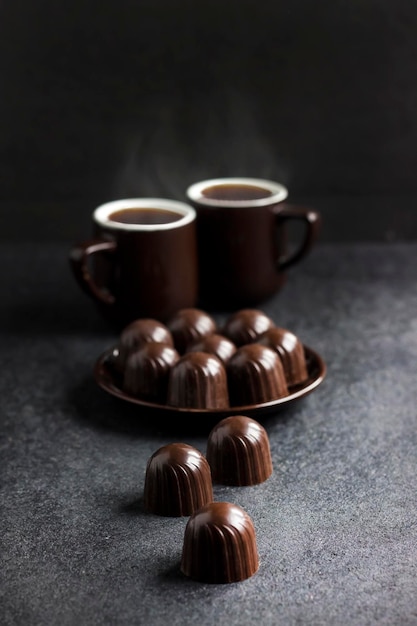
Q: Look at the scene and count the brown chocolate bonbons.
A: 11